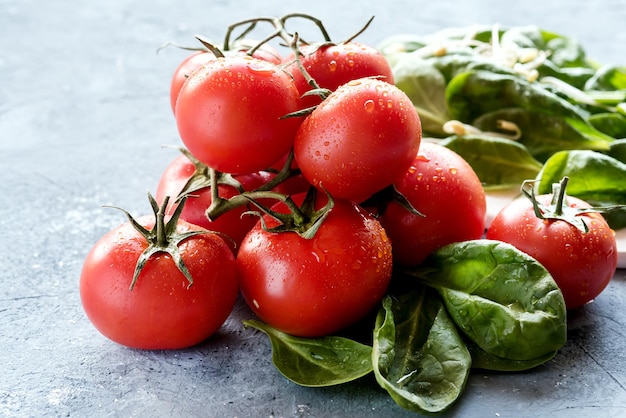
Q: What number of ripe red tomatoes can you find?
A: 9